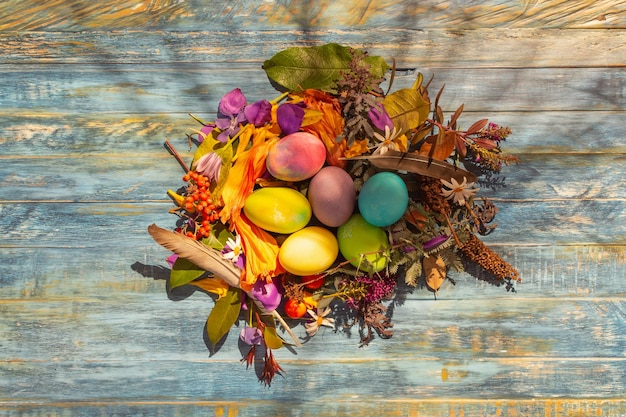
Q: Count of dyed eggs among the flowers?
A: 6